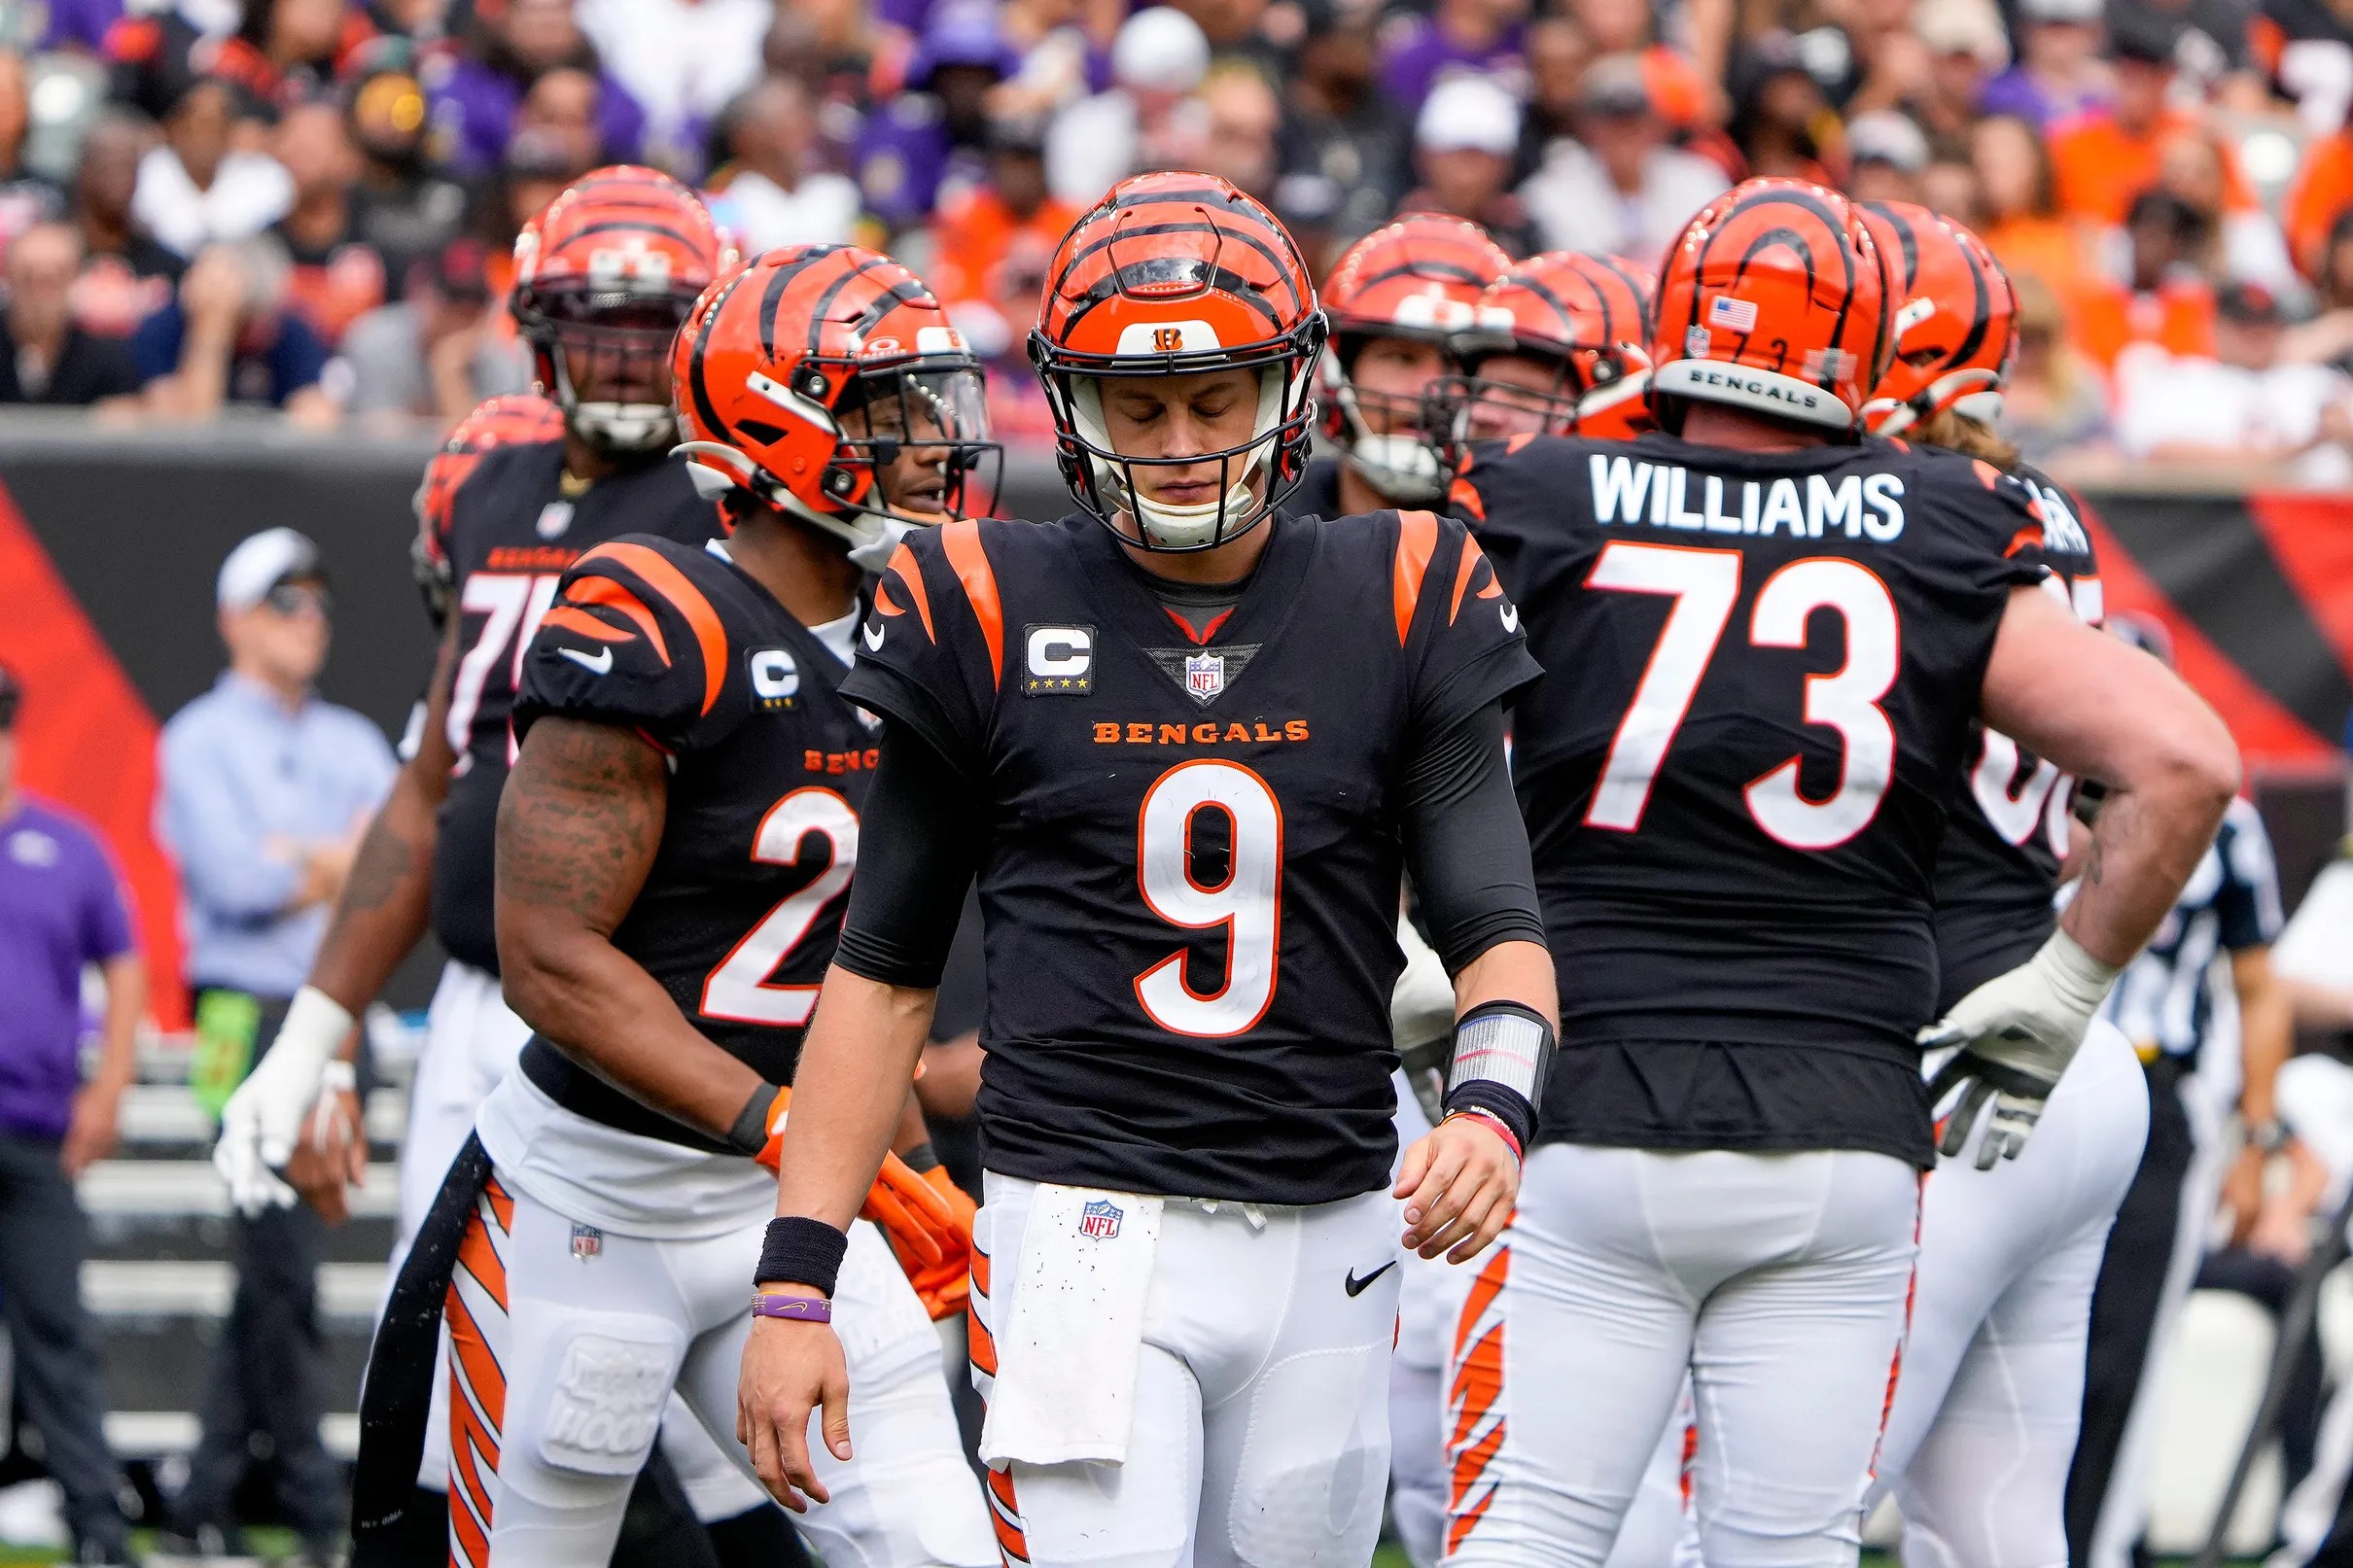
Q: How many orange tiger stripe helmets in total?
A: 8